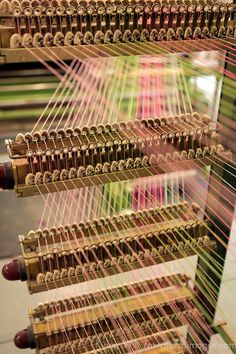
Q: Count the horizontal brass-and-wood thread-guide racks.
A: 4